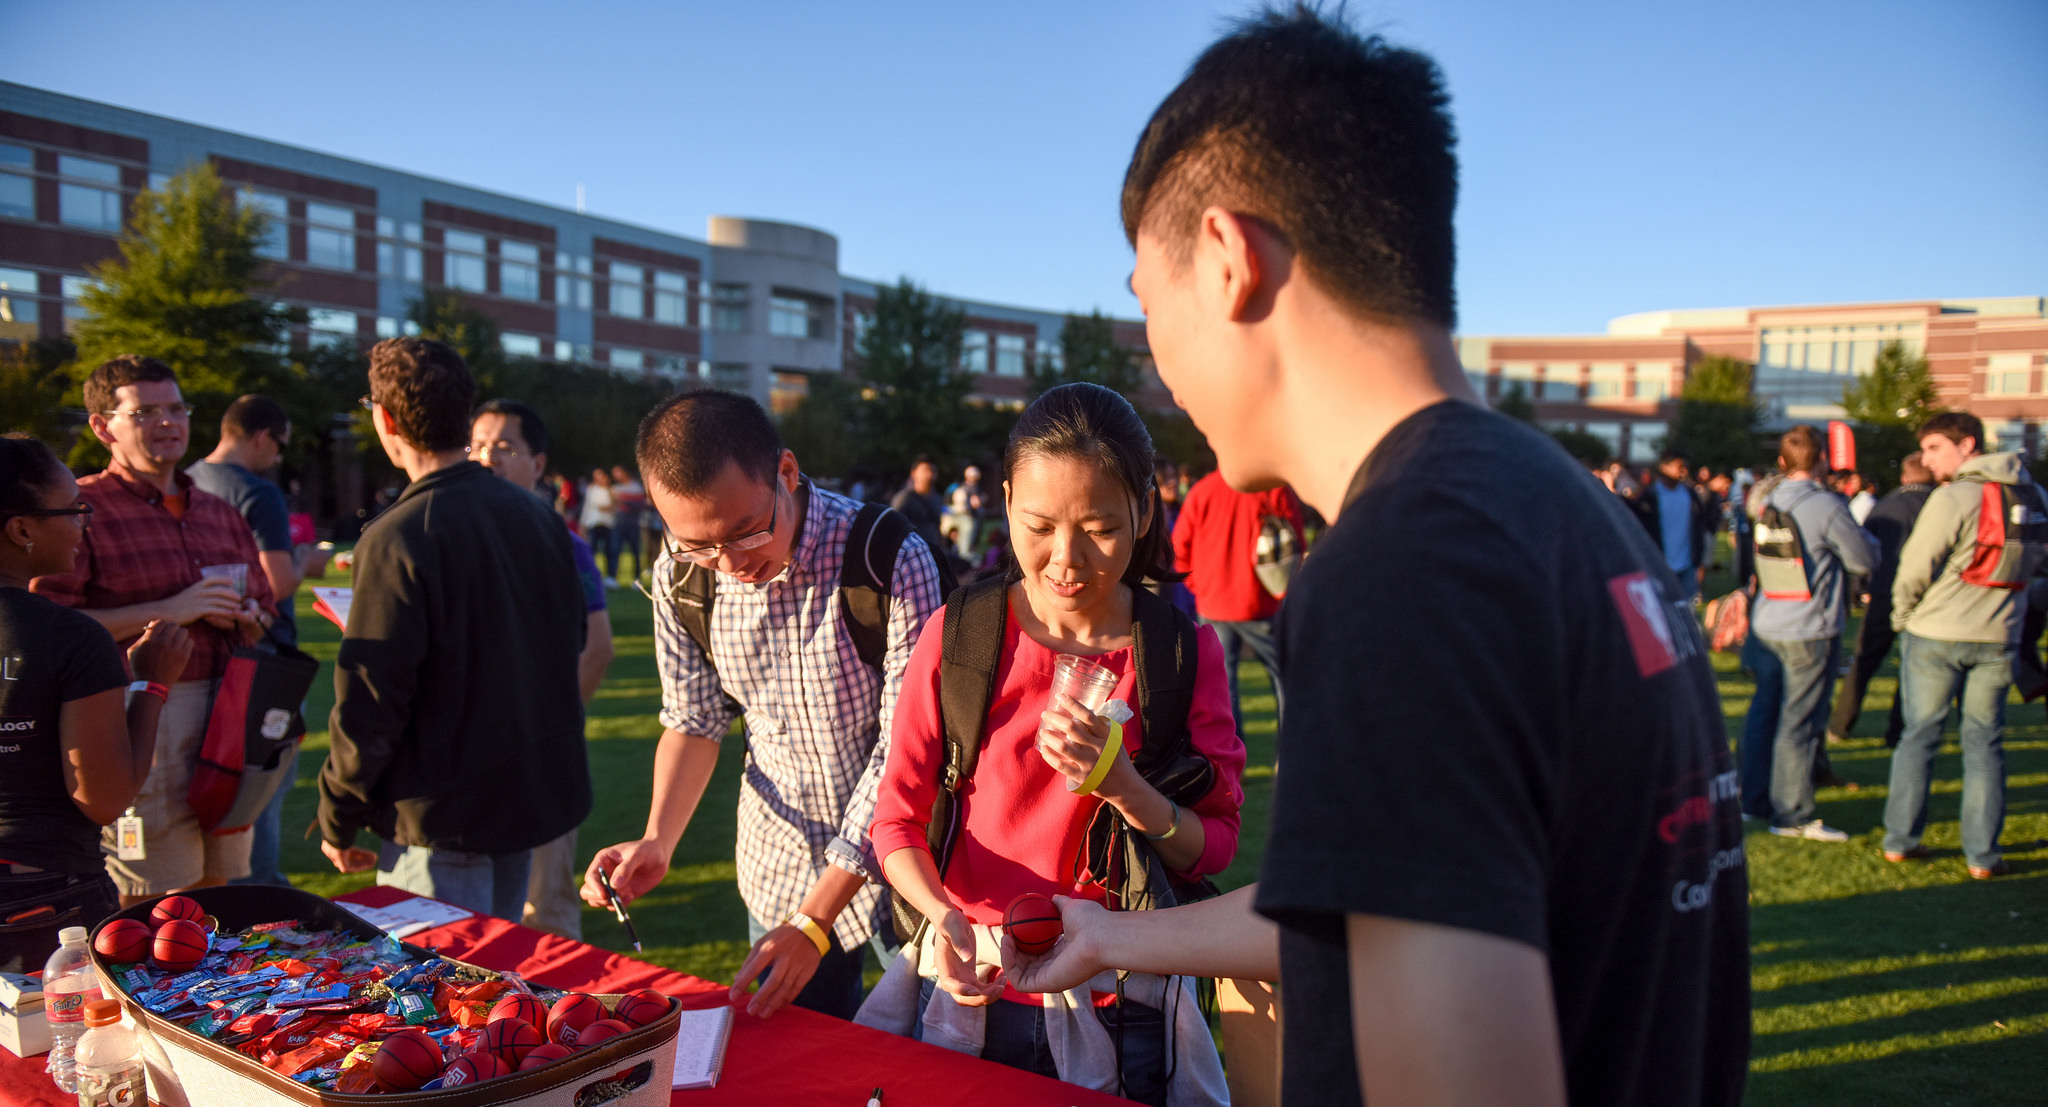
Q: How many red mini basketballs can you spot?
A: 12